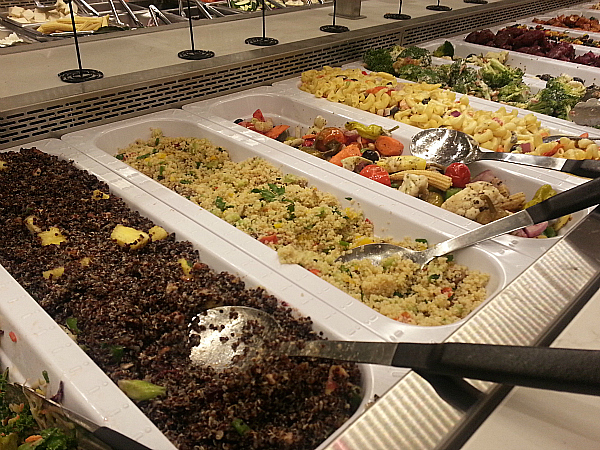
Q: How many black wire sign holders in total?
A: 7